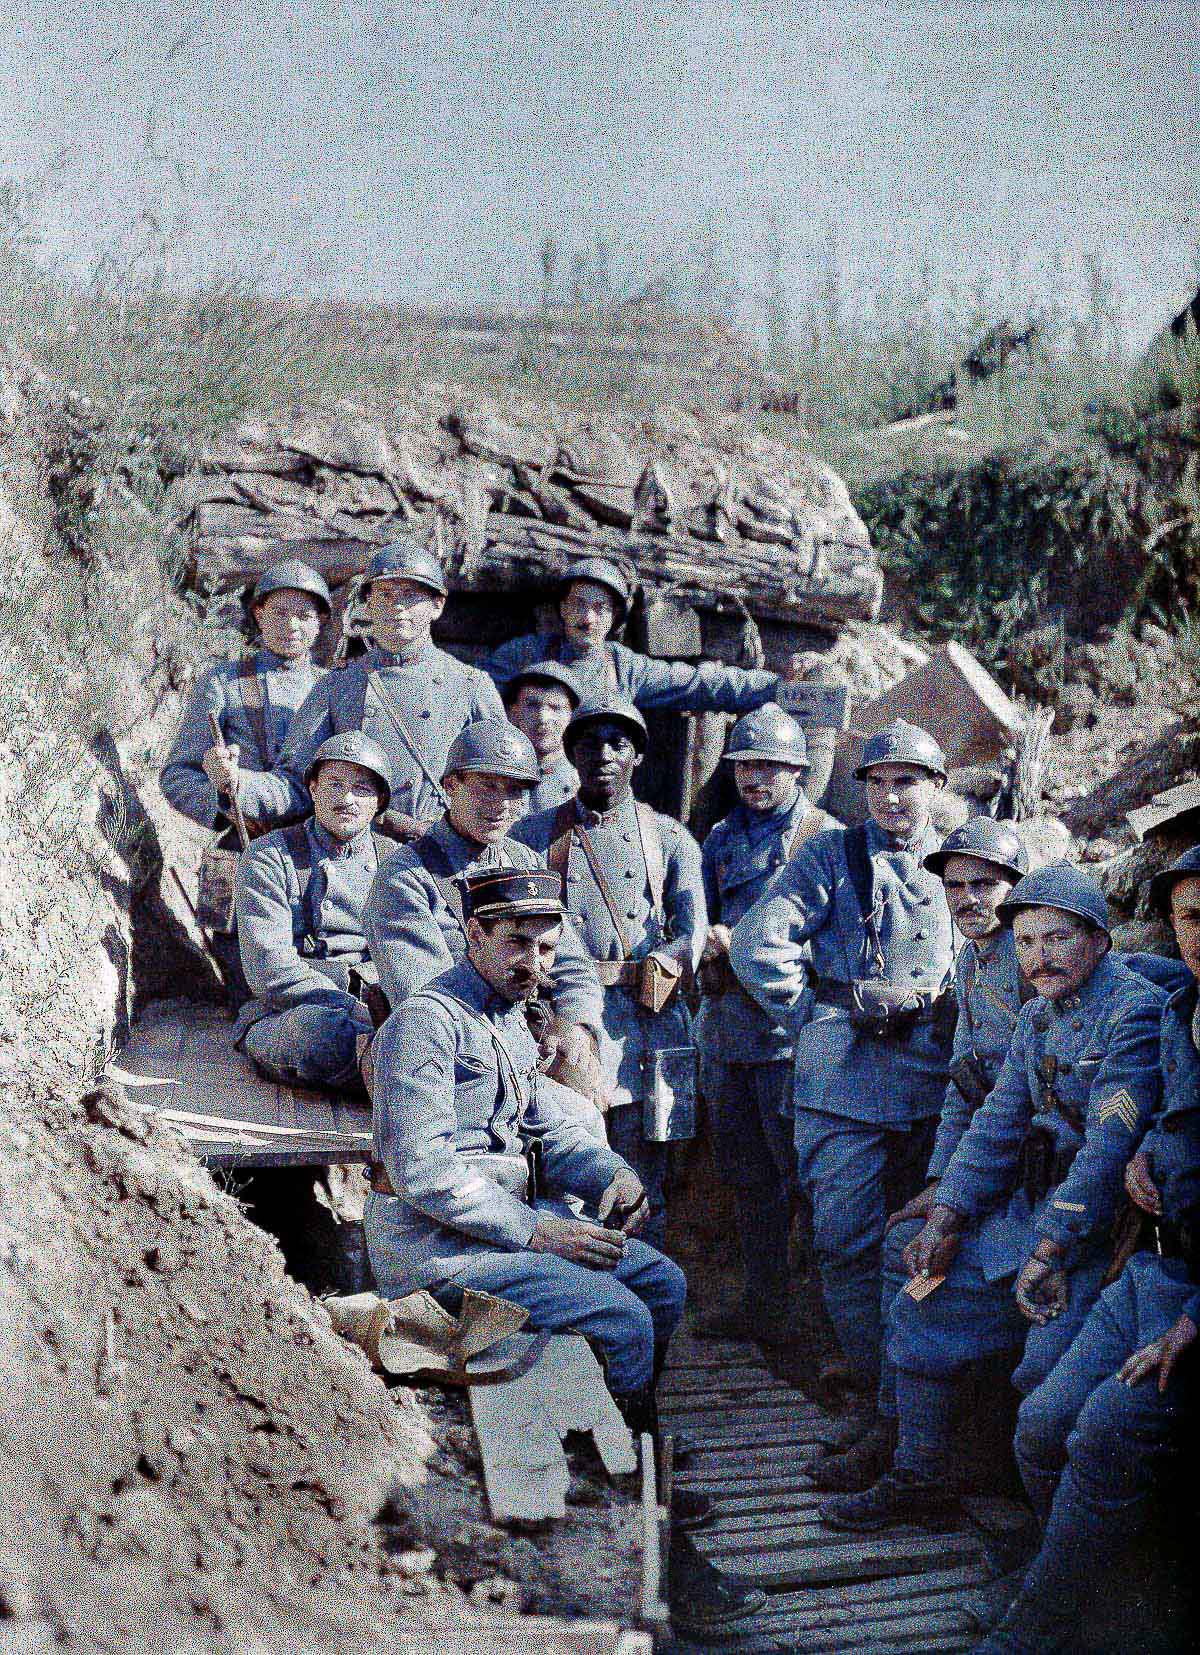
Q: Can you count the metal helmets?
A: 12